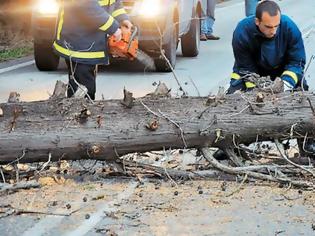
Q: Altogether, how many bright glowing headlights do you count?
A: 2